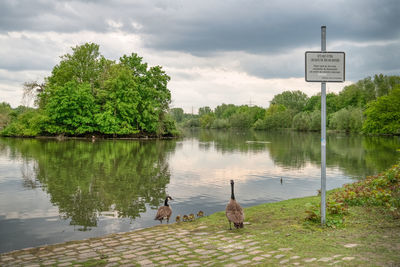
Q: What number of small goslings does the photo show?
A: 4